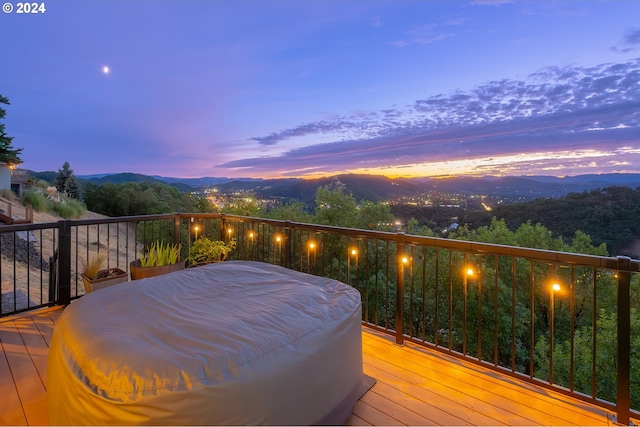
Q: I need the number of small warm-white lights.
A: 9